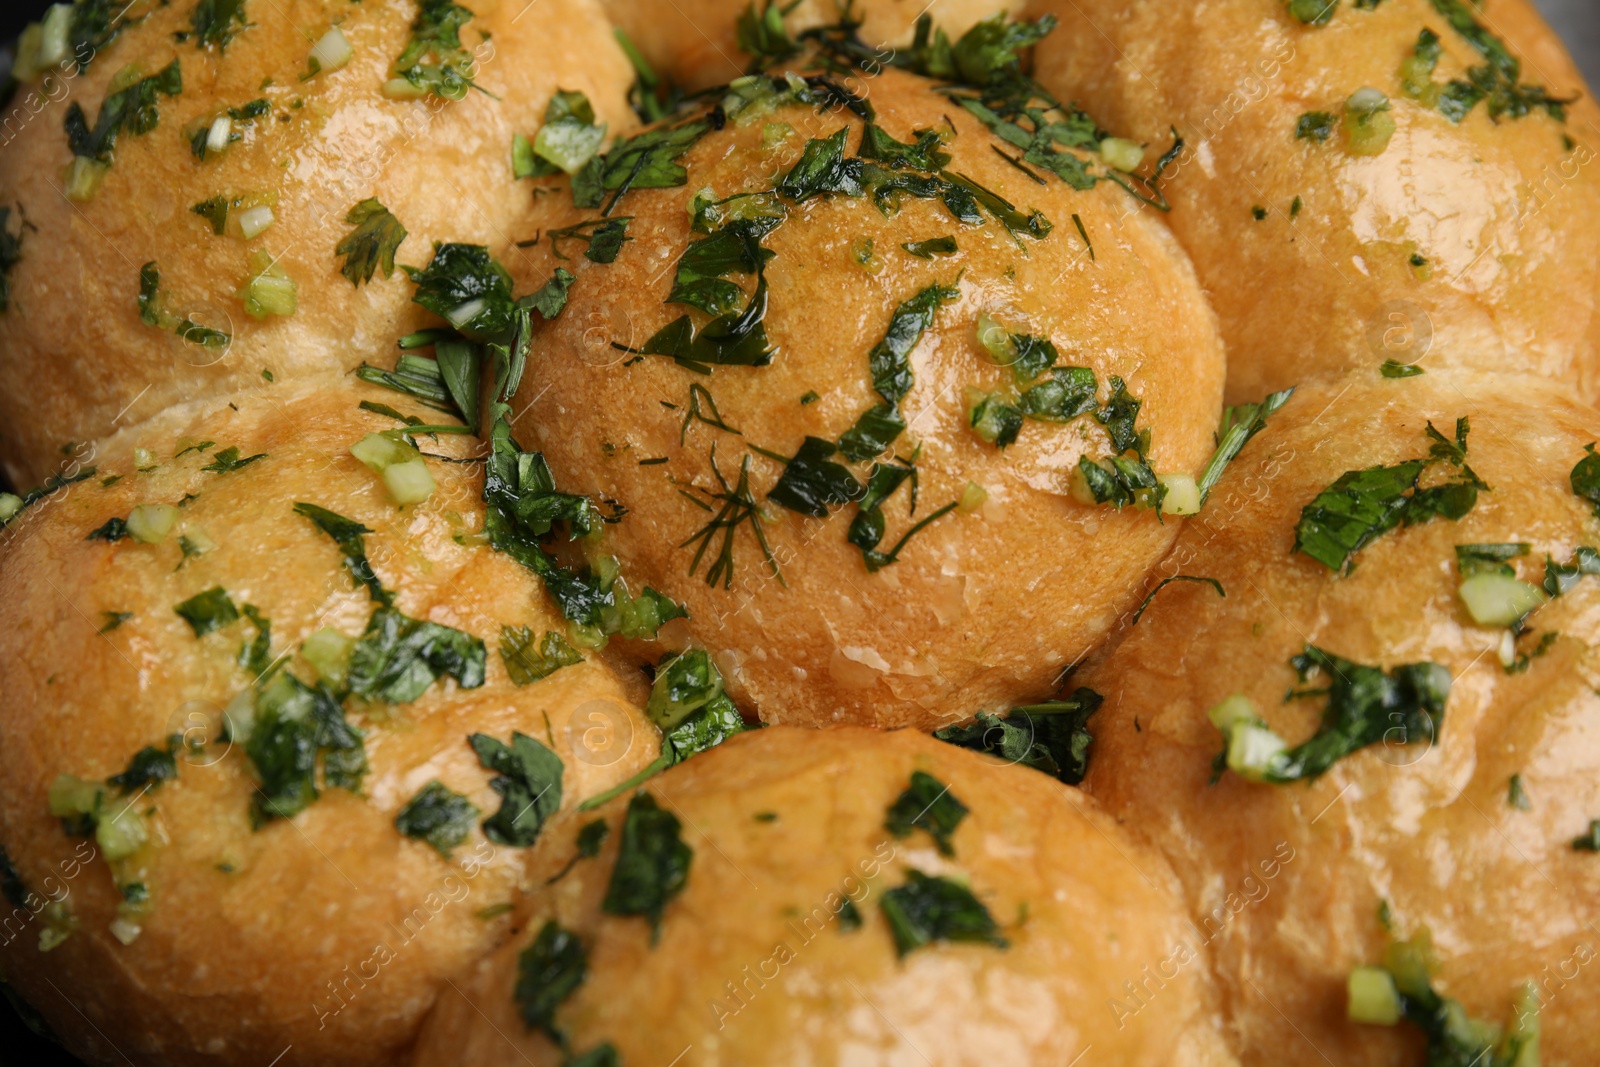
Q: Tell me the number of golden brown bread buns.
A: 7